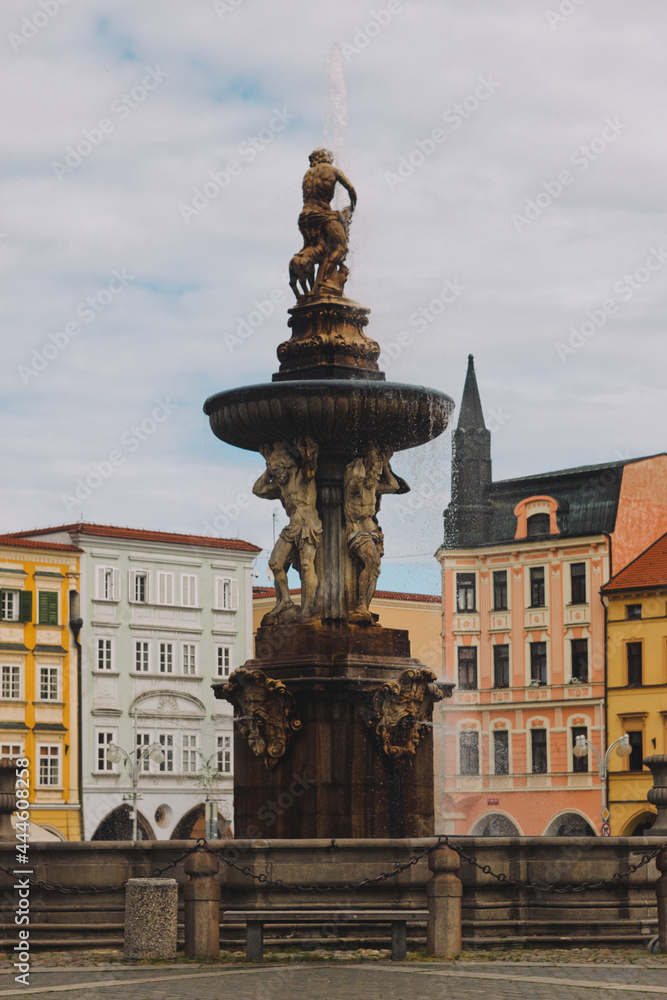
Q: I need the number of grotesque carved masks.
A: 2